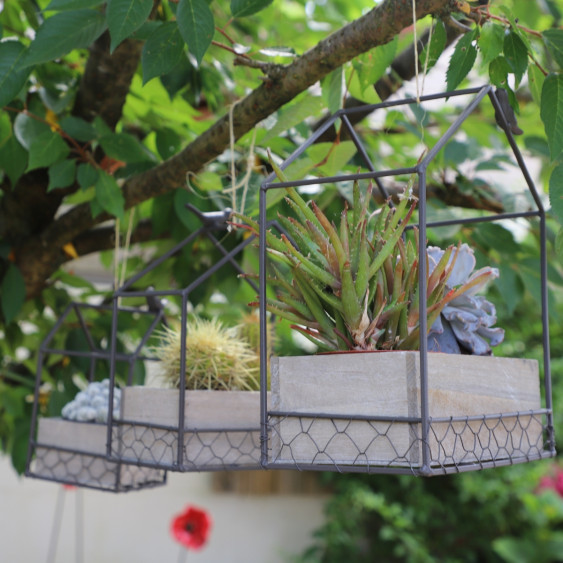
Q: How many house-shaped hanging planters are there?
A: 3